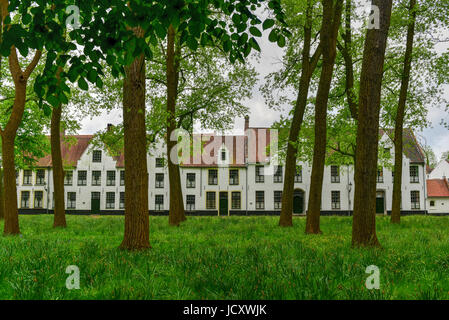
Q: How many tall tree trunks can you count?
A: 8